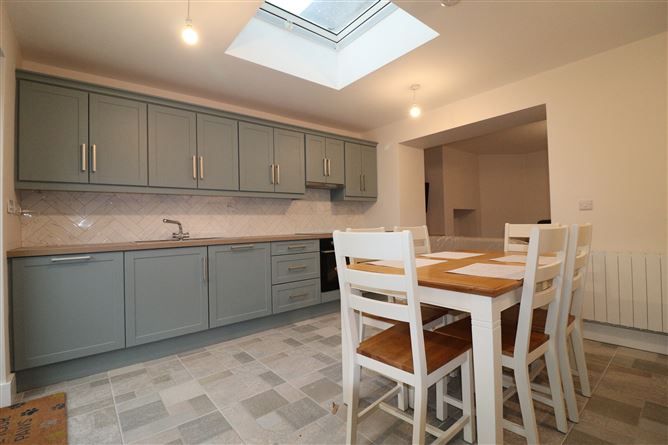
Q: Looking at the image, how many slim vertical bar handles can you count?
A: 11